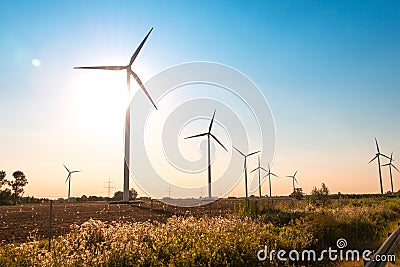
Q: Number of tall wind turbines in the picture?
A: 9